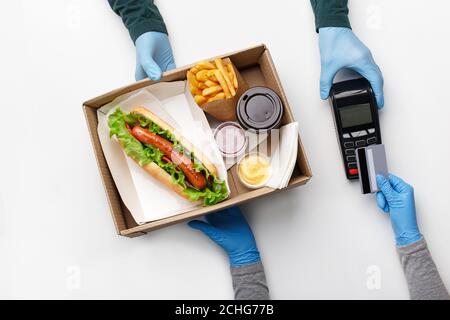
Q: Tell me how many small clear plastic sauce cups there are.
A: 2